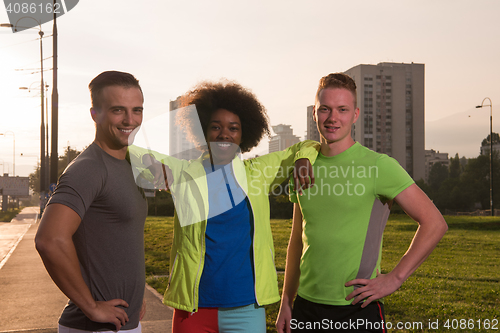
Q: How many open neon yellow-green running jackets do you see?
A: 1